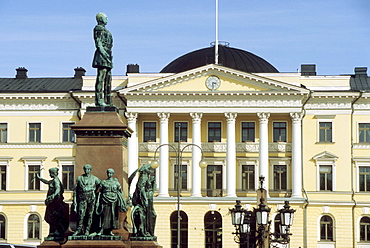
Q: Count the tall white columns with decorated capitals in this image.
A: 6